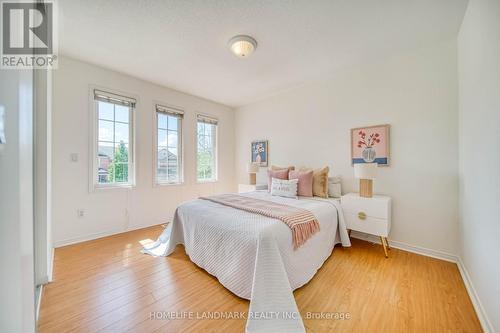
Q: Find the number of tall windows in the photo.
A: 3